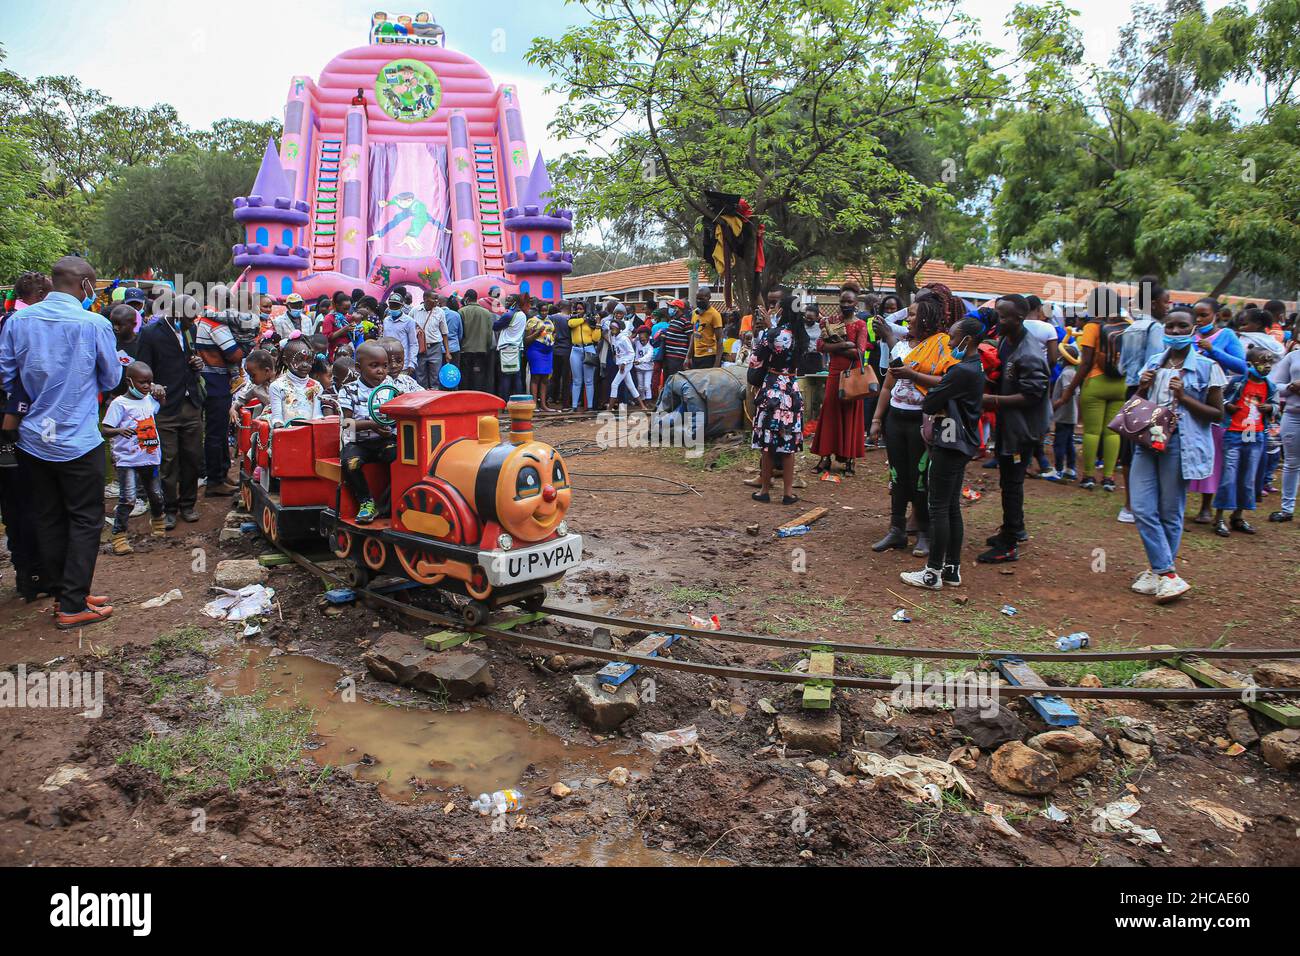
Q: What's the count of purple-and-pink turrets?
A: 2